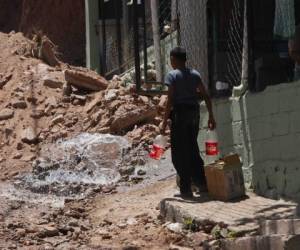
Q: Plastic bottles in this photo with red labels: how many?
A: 2